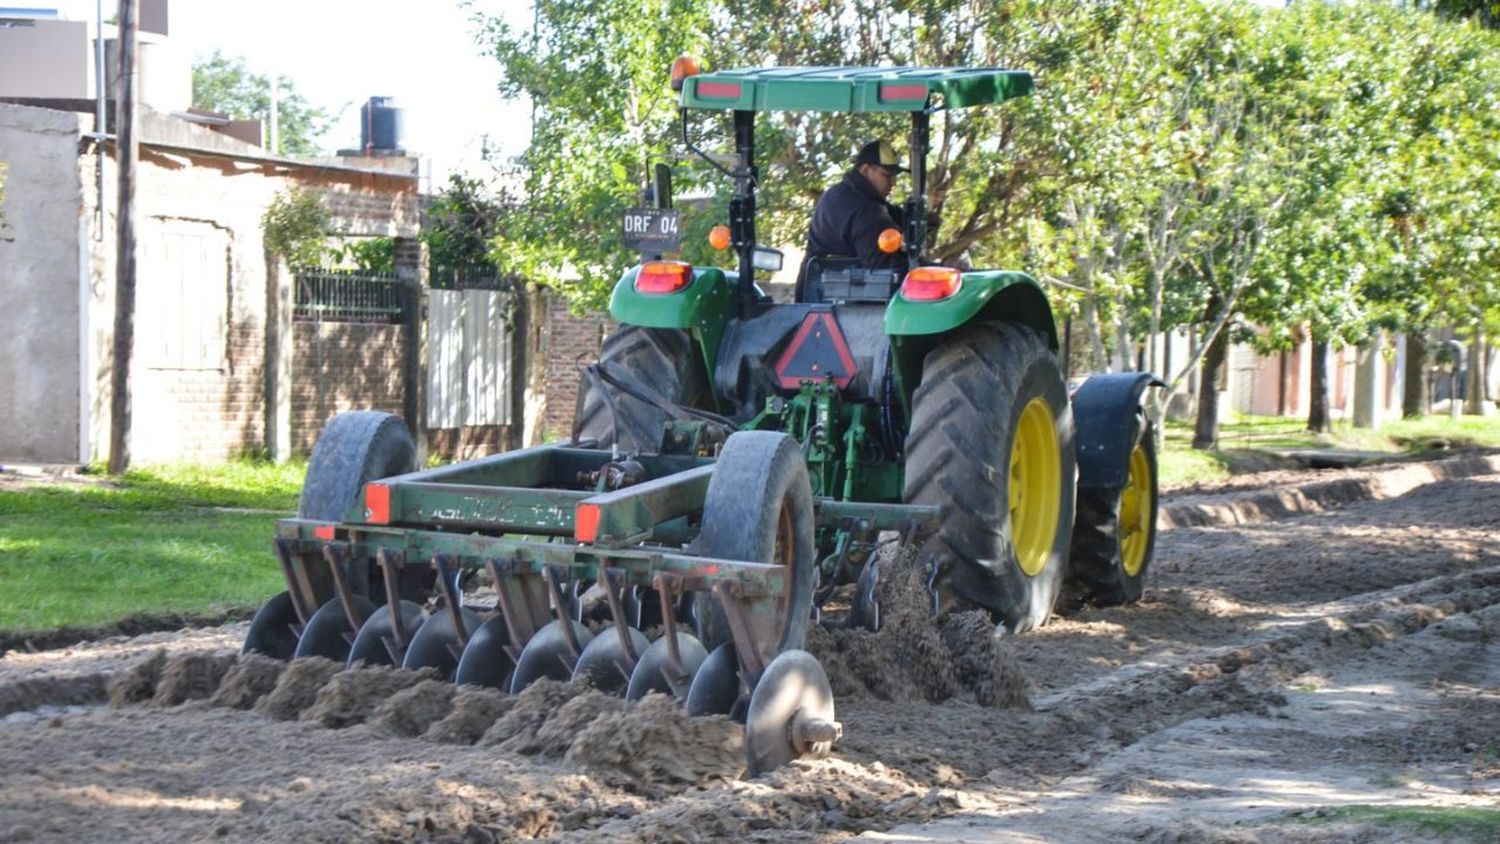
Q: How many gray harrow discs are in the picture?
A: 10